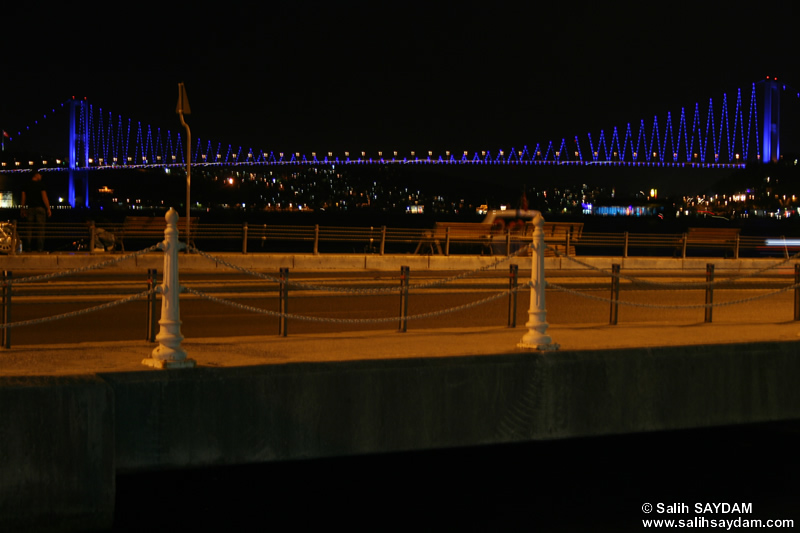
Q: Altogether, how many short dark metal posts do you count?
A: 8